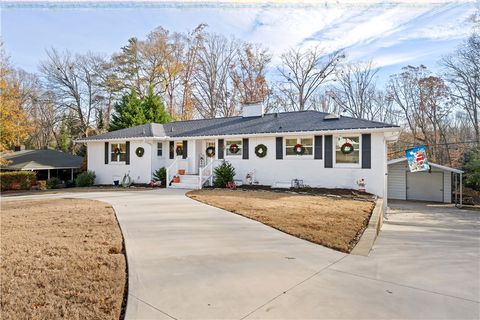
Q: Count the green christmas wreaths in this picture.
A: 8